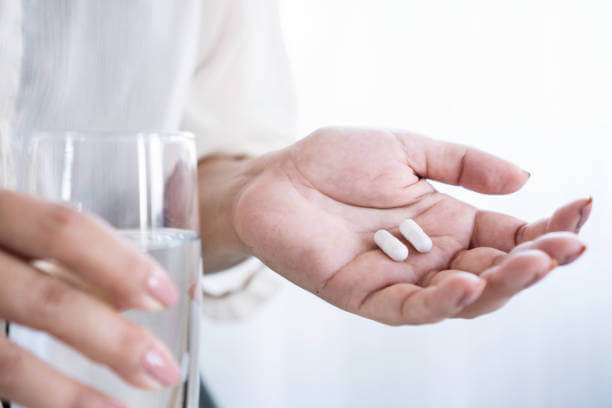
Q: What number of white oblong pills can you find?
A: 2